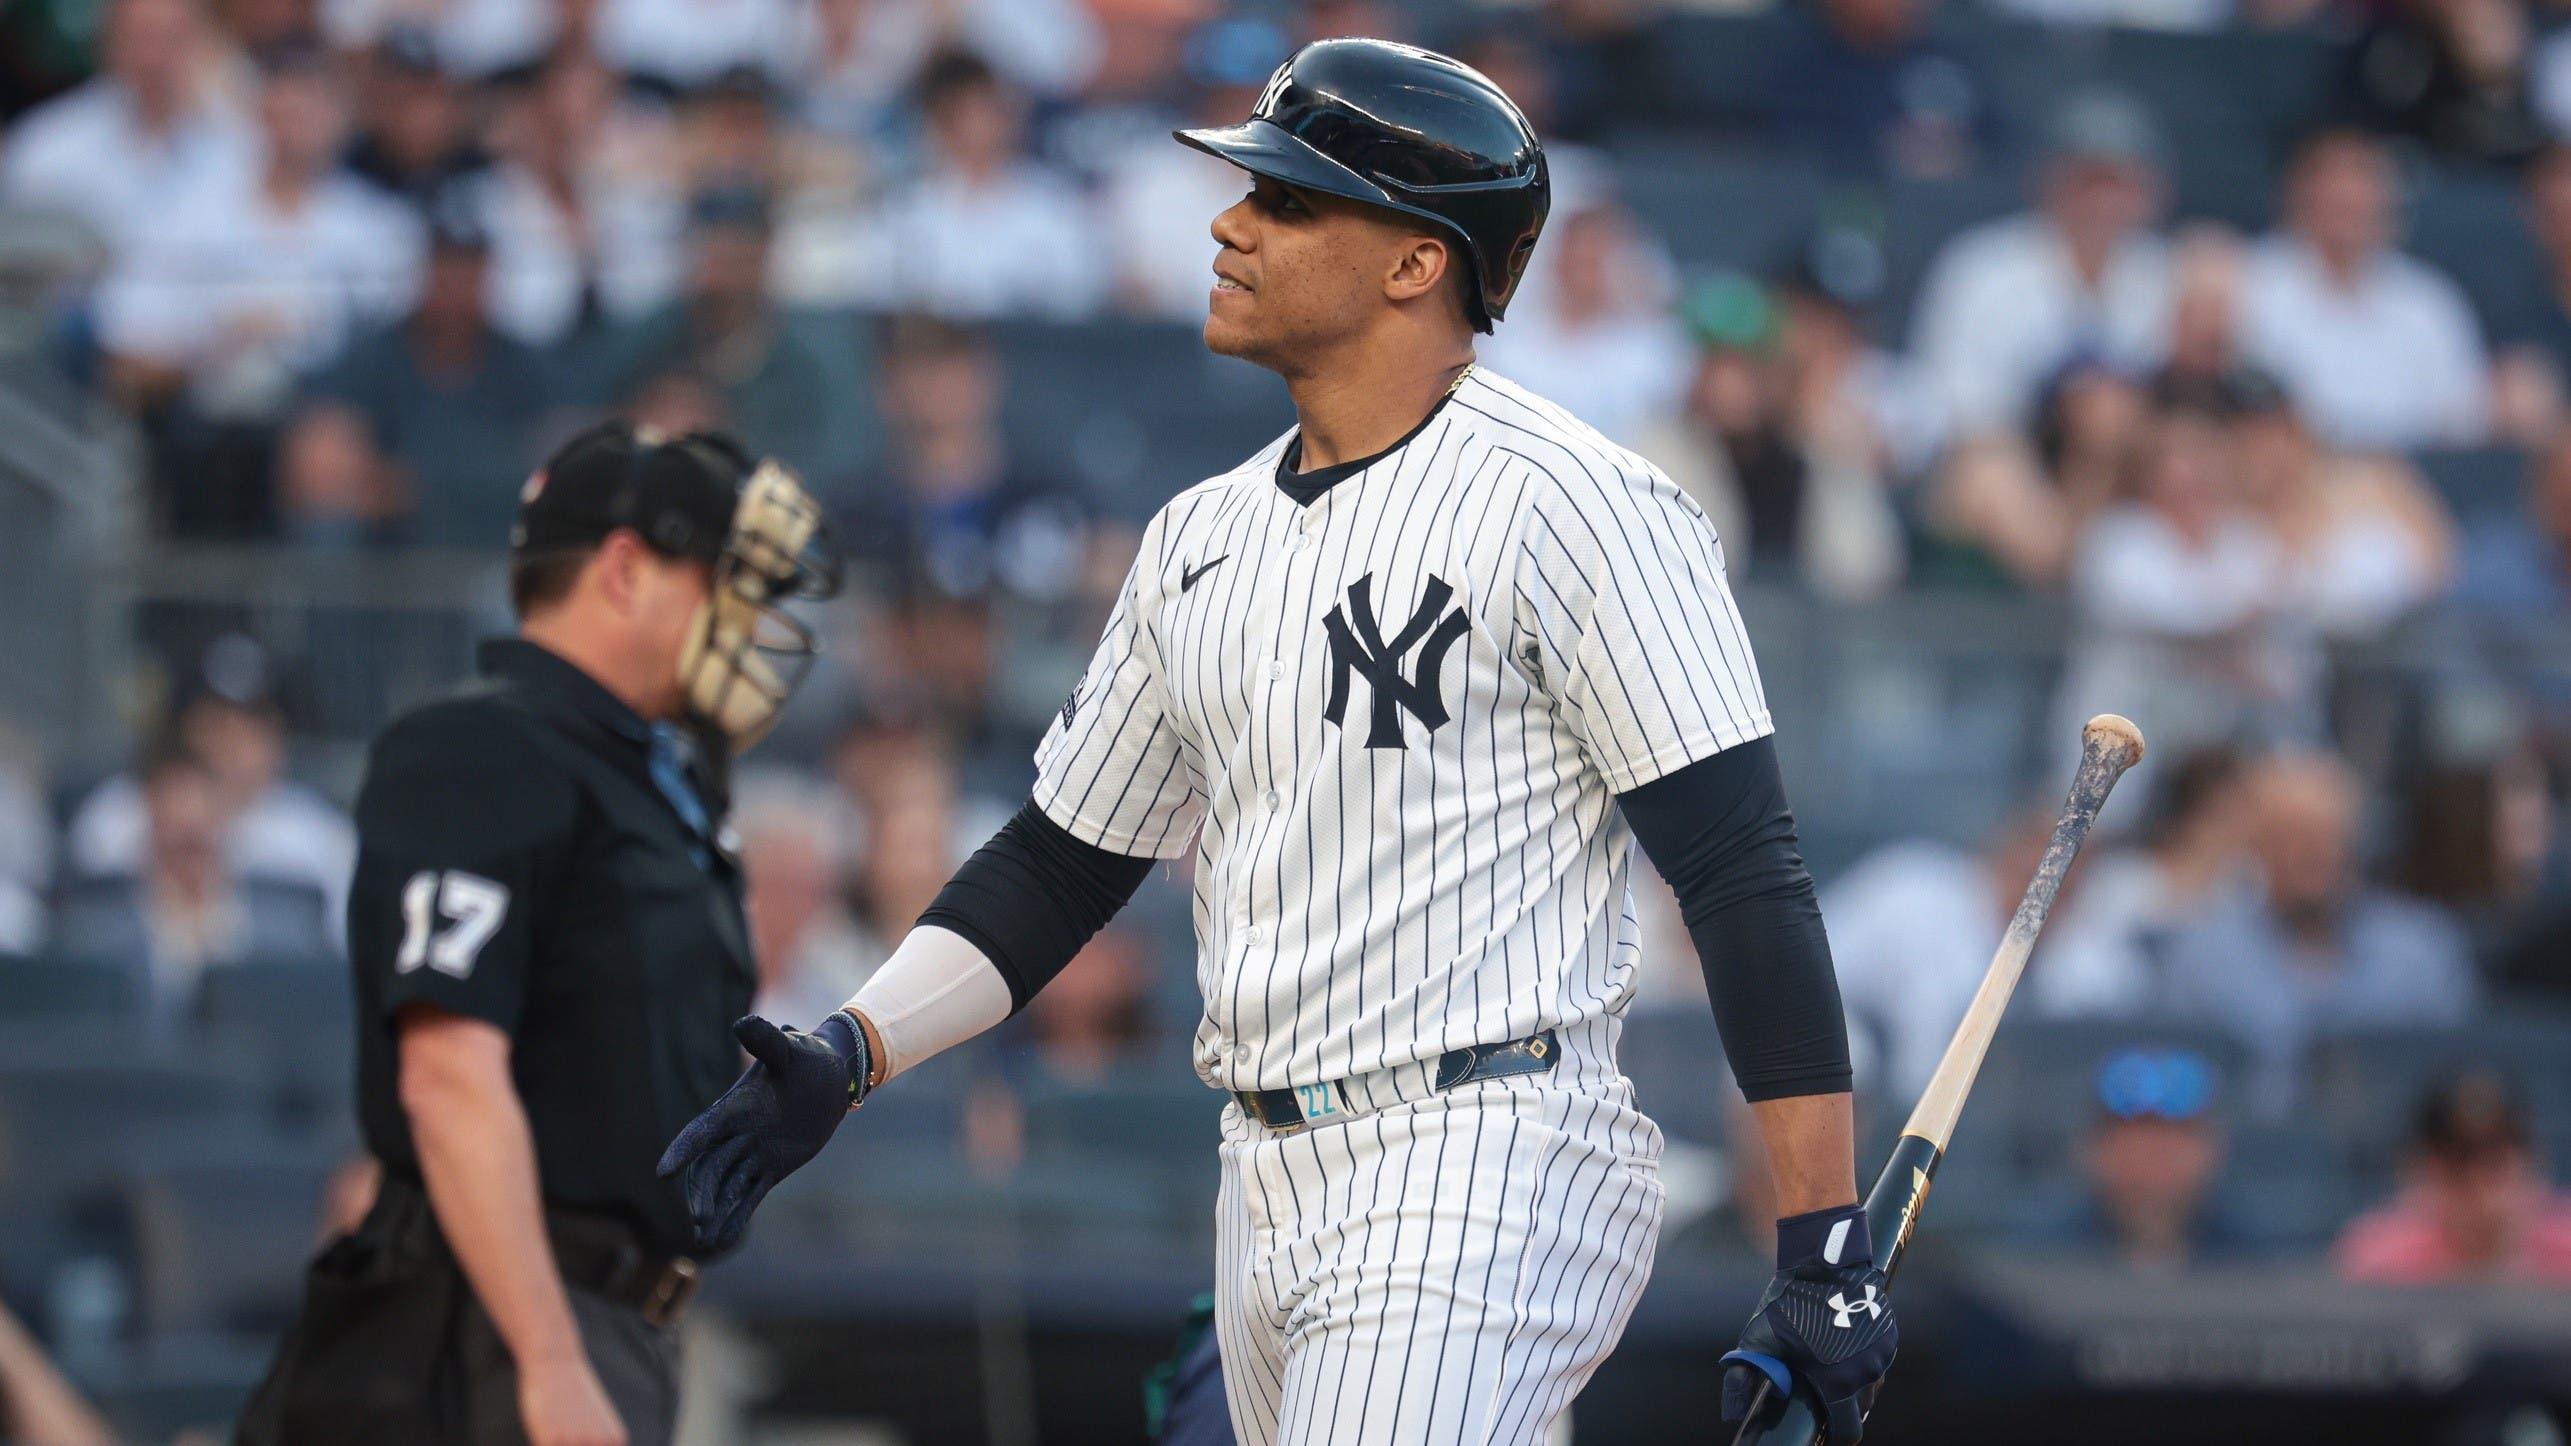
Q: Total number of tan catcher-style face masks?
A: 1